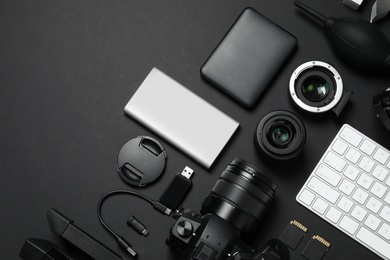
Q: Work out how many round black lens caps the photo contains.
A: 1